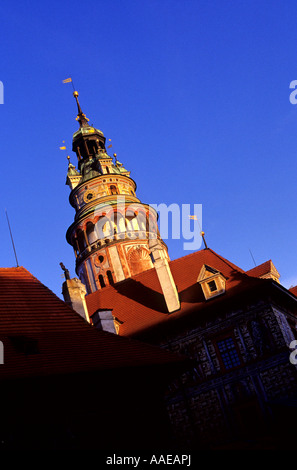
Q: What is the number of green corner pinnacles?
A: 3